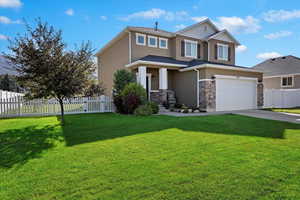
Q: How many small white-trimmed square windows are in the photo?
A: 3